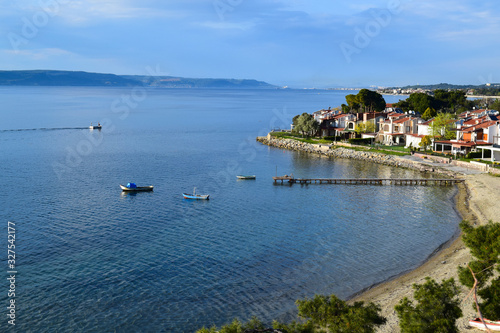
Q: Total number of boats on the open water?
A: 4